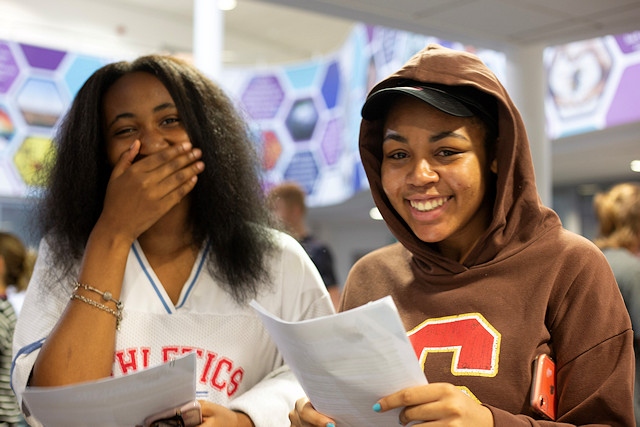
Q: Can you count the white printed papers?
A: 2